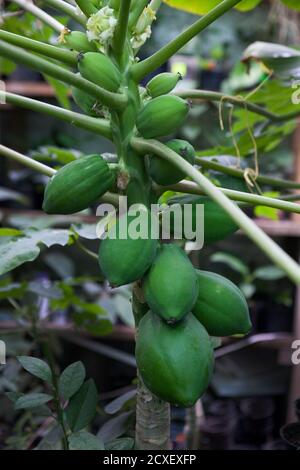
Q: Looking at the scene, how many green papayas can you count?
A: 12